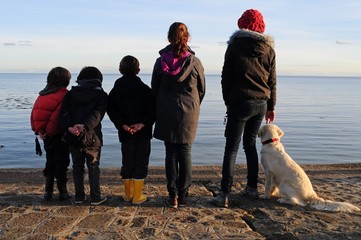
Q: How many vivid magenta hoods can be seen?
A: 1